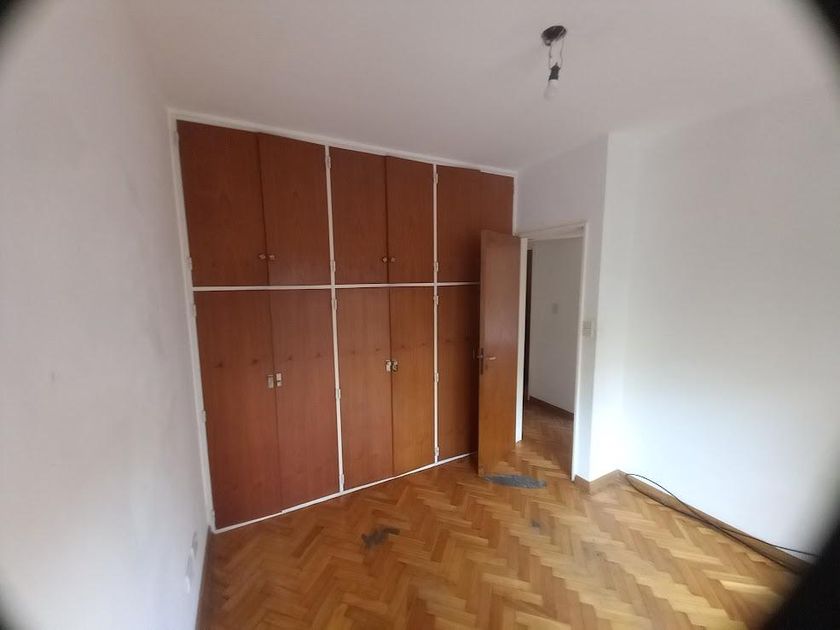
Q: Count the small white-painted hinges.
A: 15